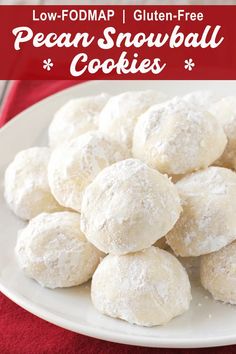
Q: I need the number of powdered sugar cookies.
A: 12